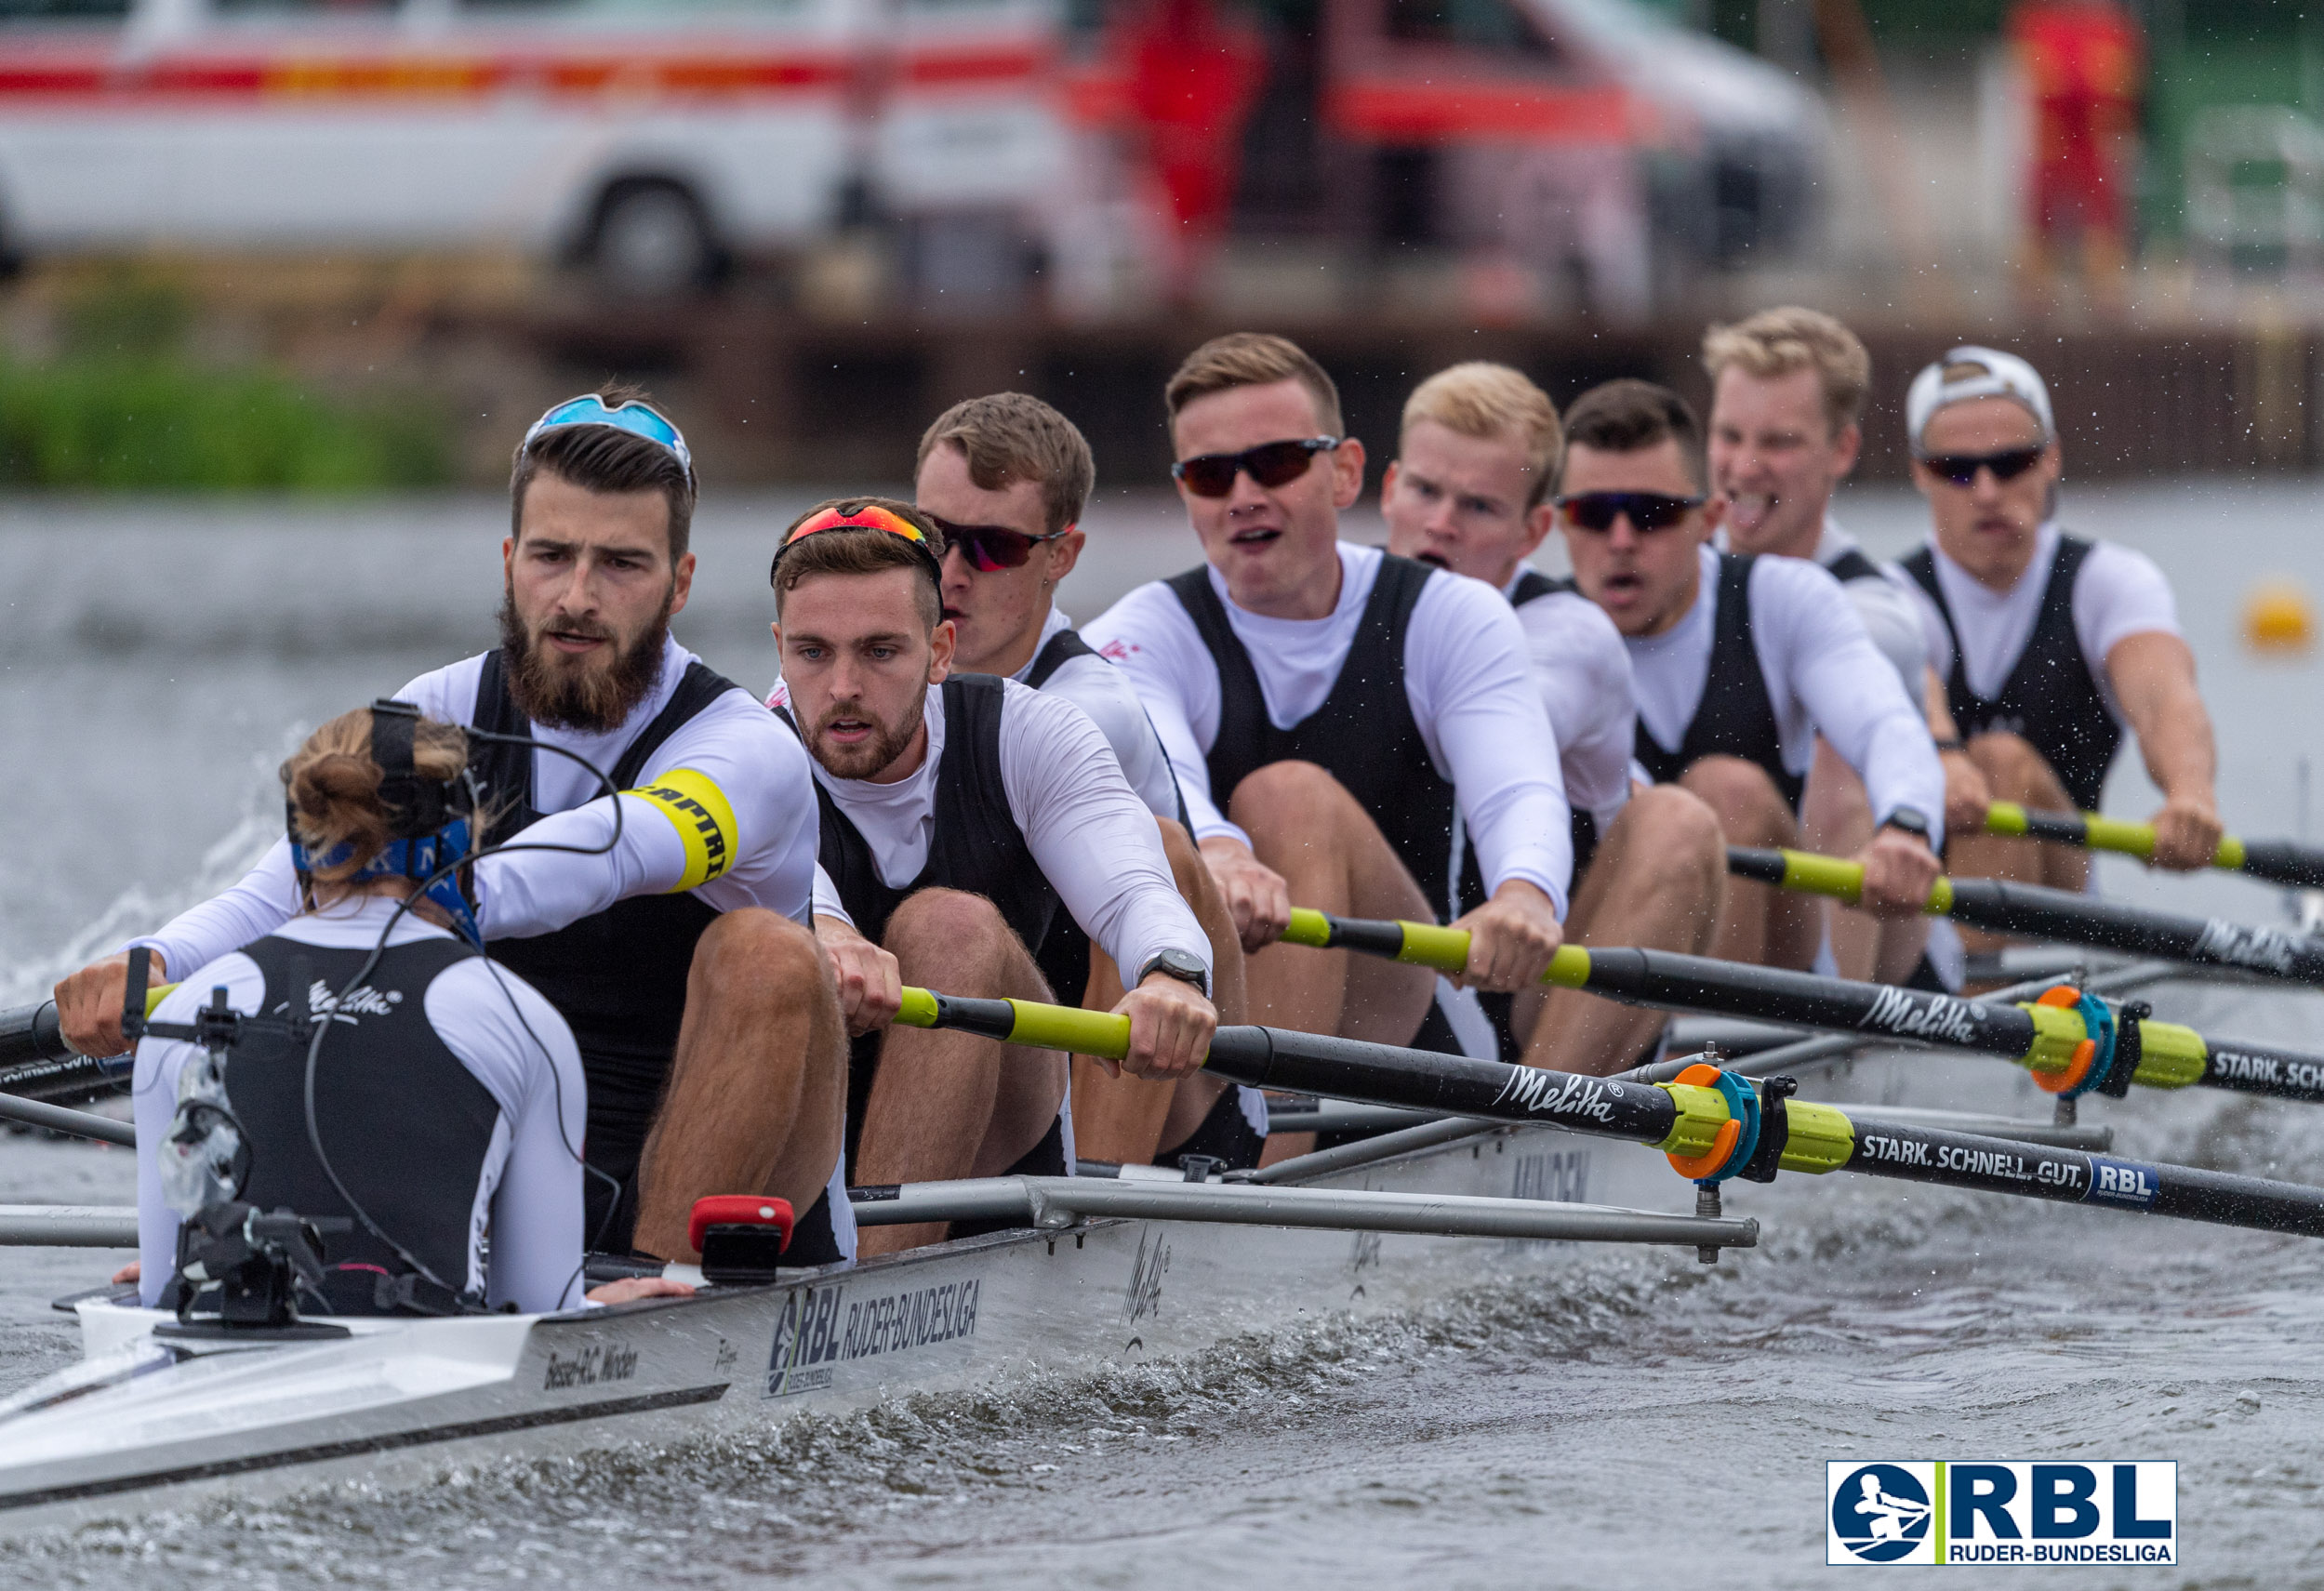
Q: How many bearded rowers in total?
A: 2